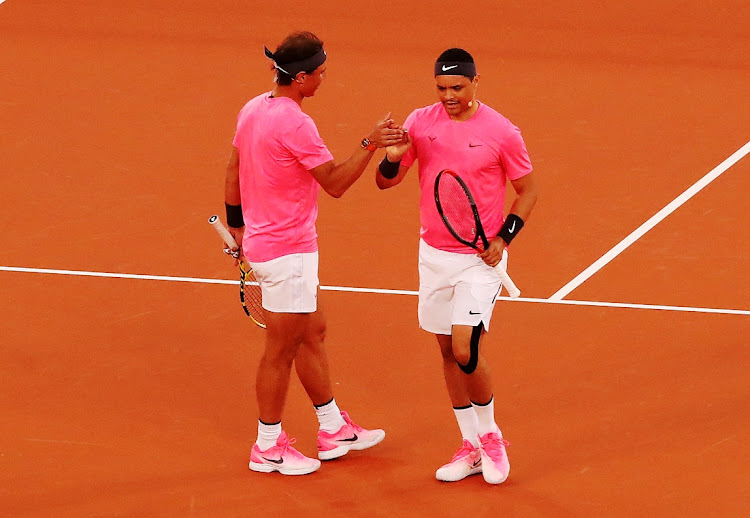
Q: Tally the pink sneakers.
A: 4